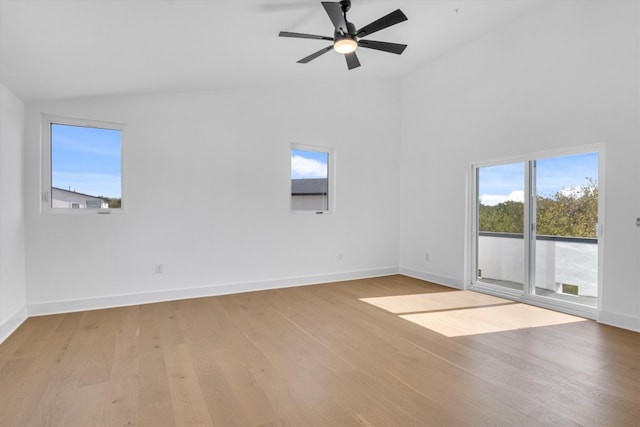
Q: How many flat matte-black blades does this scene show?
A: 6